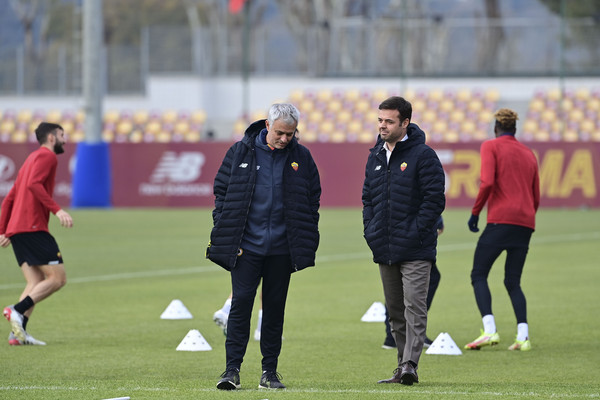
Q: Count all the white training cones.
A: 4